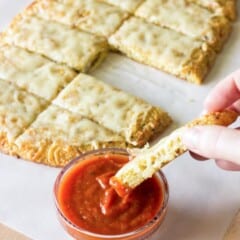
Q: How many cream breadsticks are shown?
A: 11